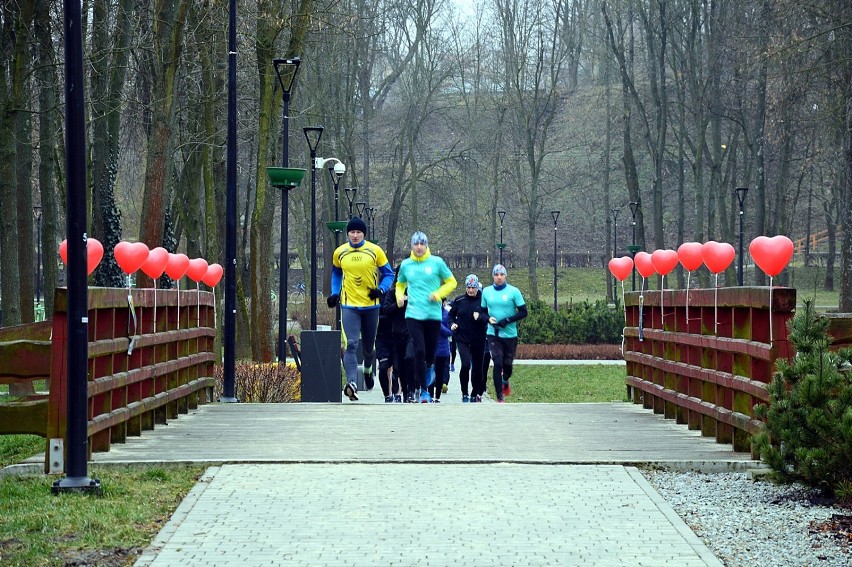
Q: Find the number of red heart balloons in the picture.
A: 12